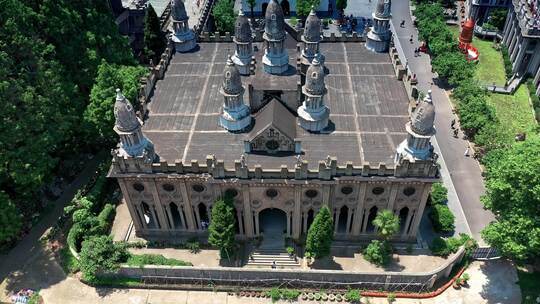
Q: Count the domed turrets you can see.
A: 9